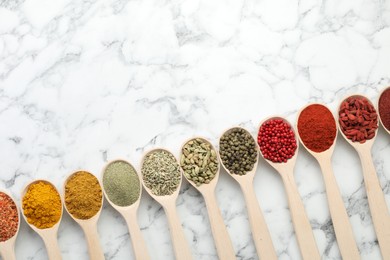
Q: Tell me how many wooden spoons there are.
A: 11